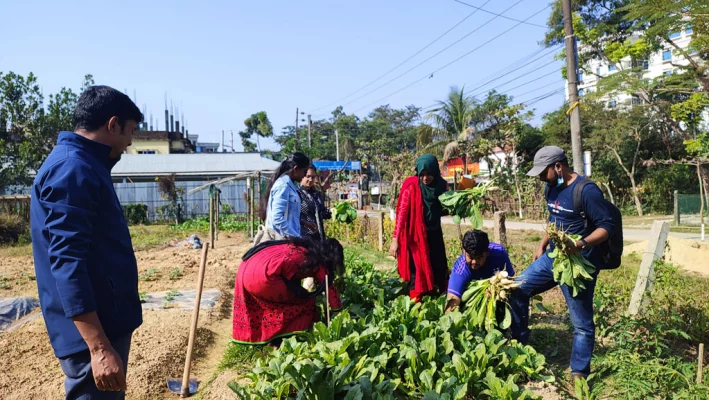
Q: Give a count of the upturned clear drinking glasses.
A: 0